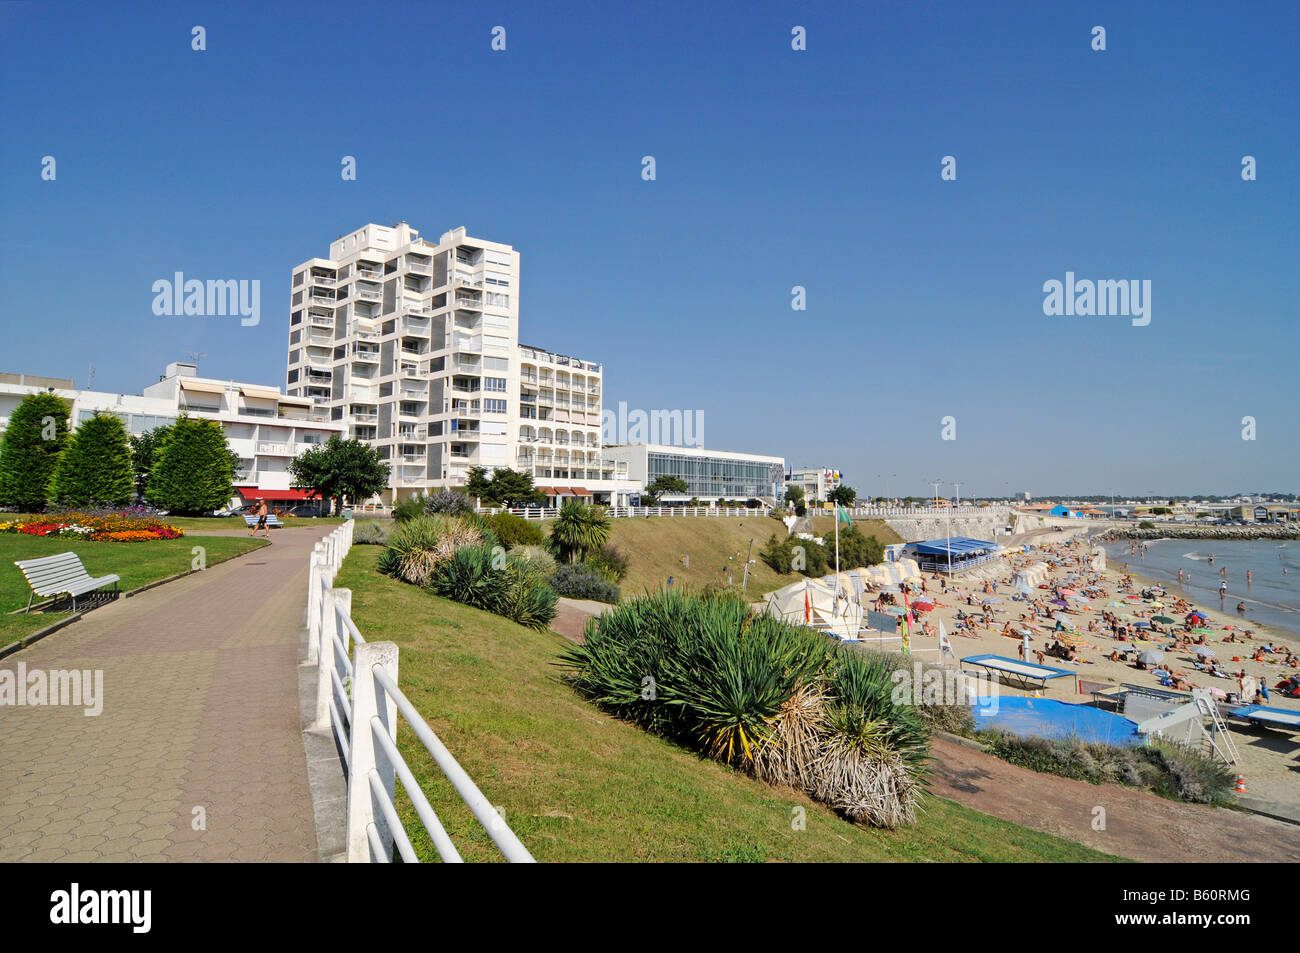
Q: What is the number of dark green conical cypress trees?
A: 3